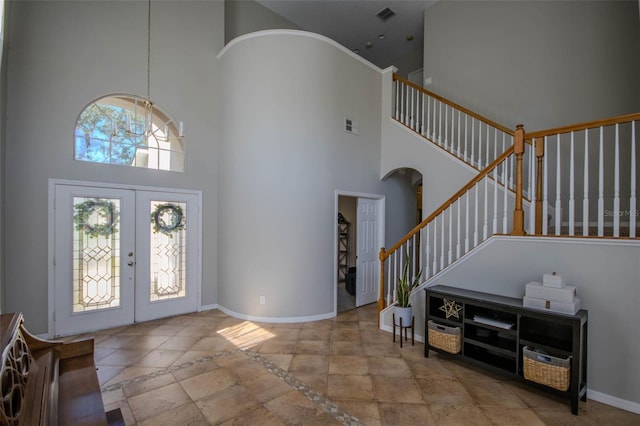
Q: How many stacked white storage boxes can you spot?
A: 3